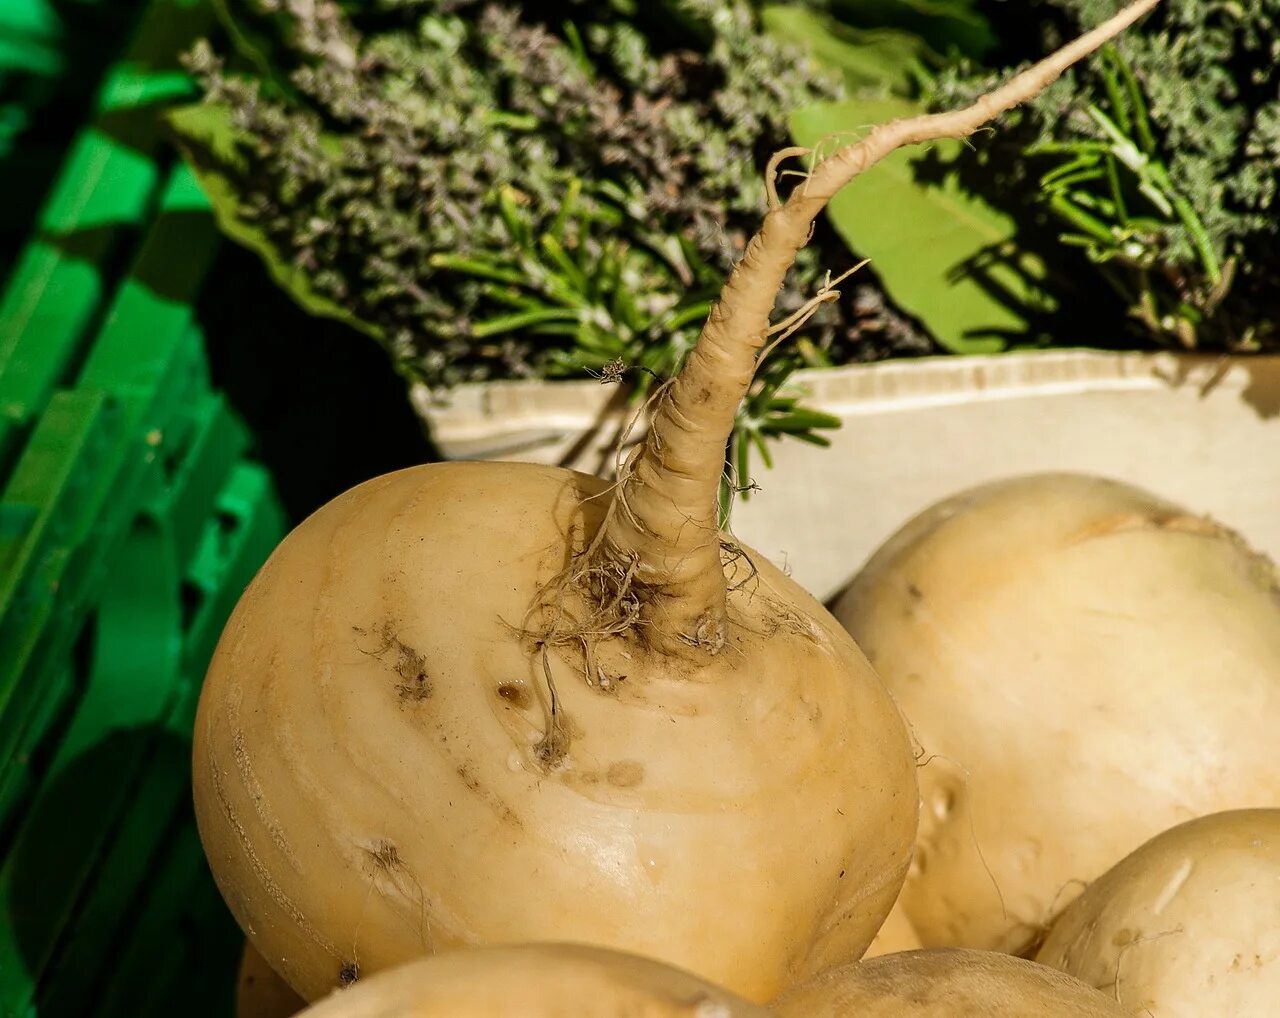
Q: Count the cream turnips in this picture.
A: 5